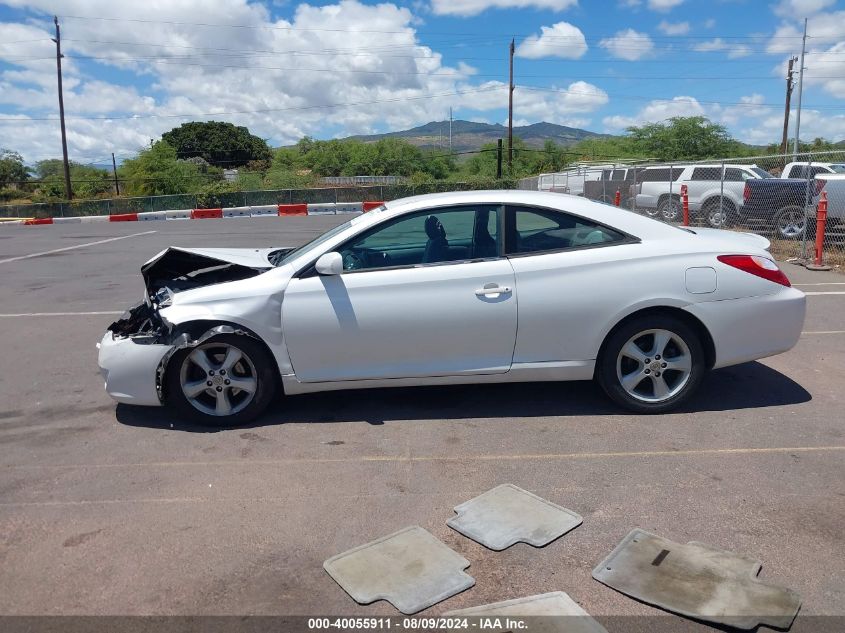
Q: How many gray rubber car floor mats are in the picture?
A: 4